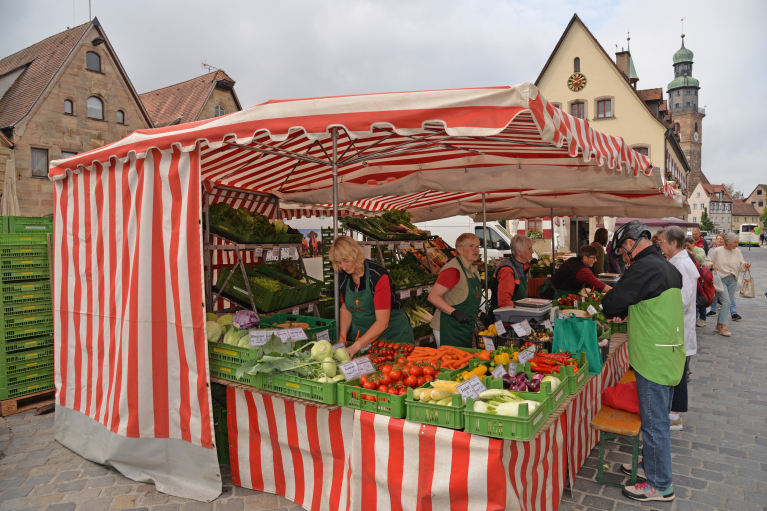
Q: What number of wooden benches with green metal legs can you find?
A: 1